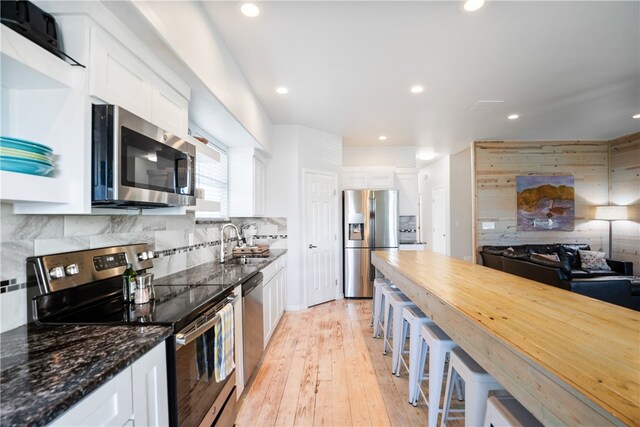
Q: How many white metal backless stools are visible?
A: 7